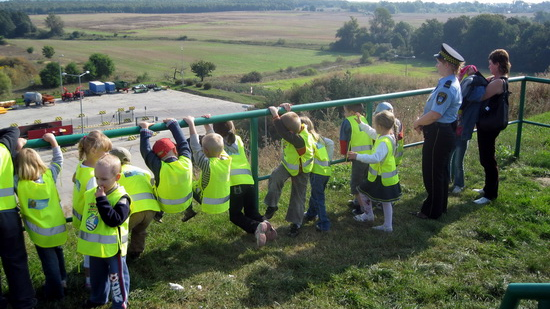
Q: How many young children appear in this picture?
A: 13